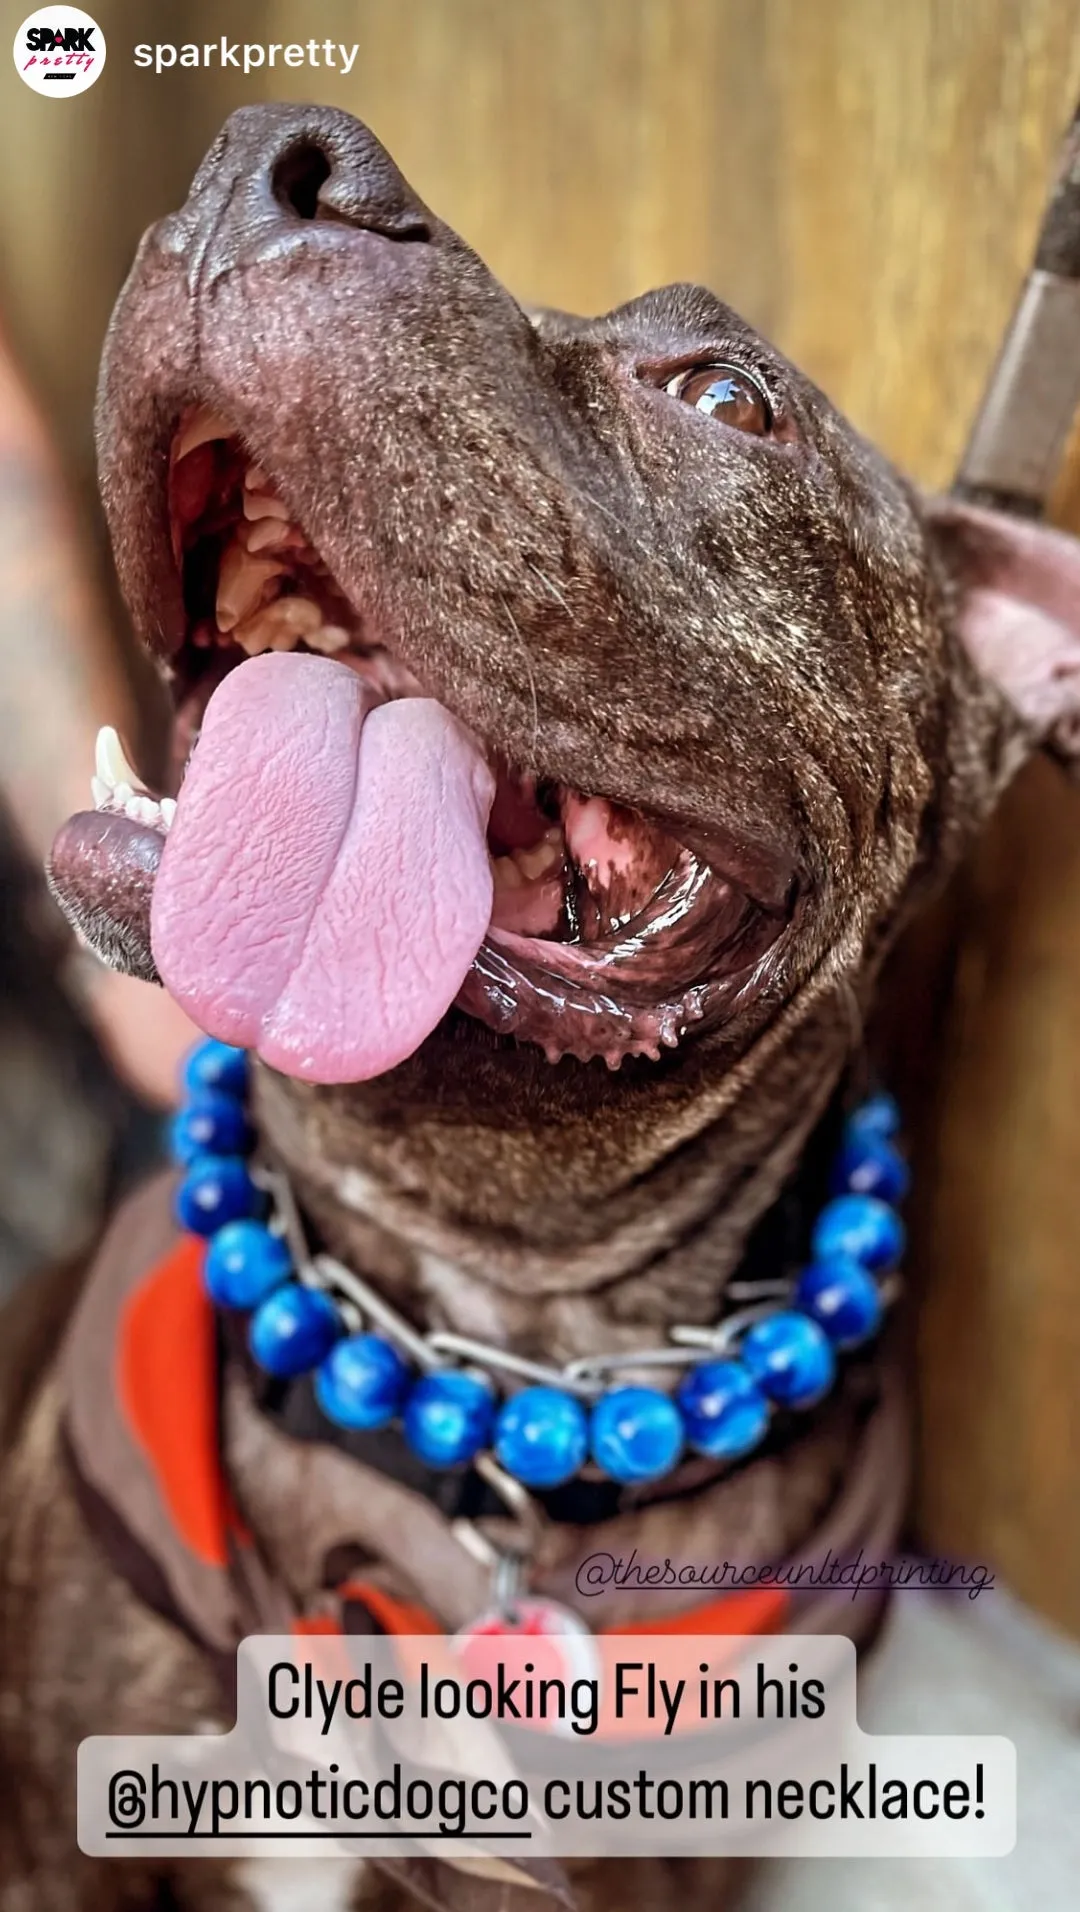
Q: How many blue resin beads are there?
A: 15